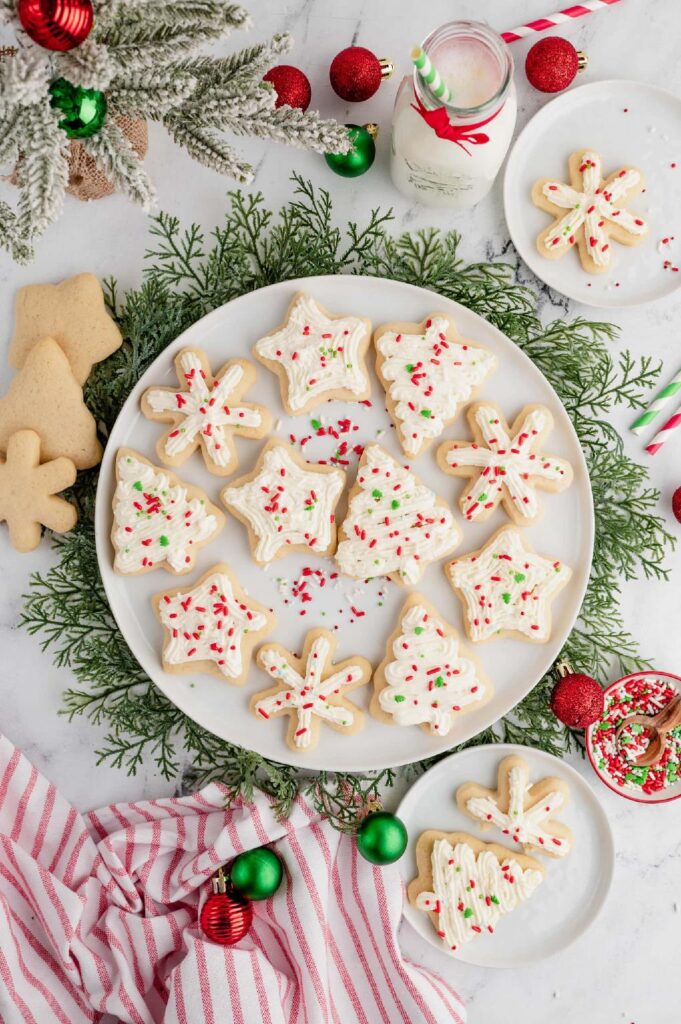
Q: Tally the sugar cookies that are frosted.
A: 14